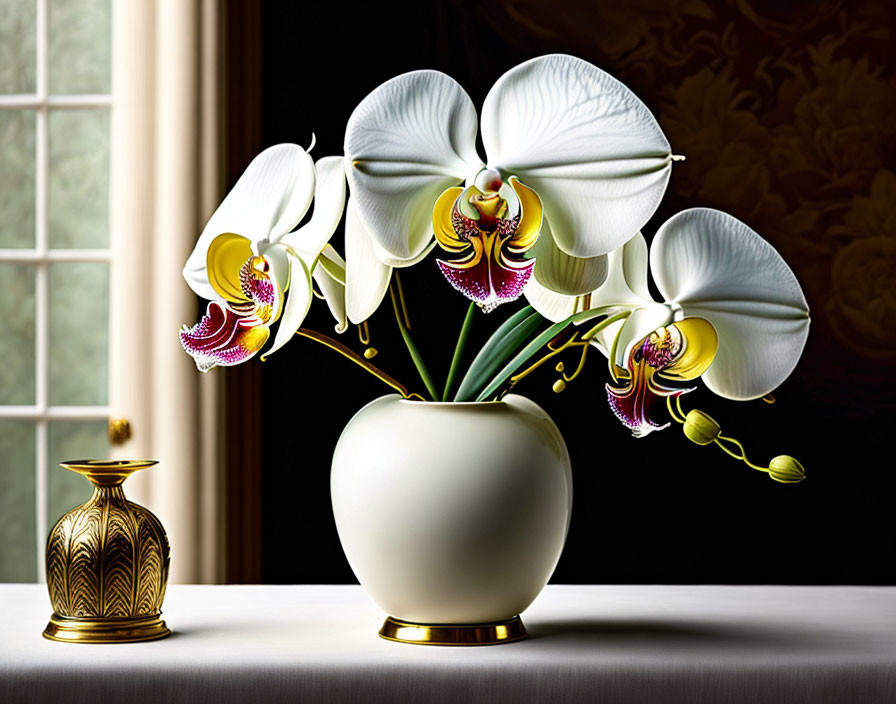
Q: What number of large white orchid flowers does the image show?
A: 3